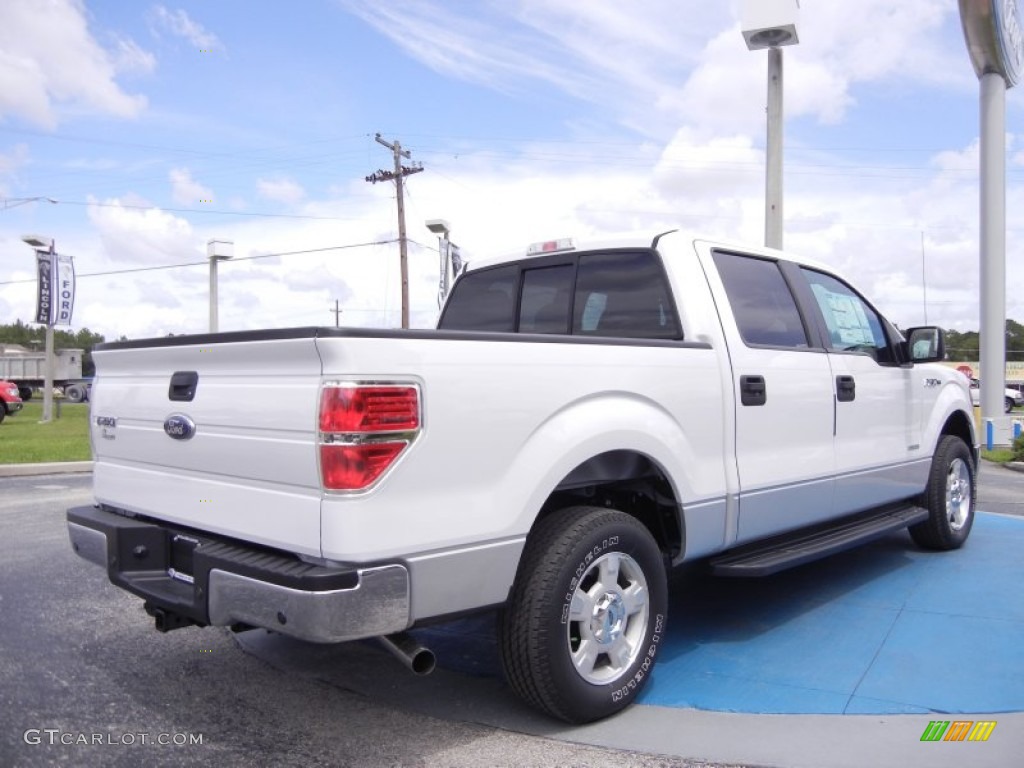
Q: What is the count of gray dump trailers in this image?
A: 1